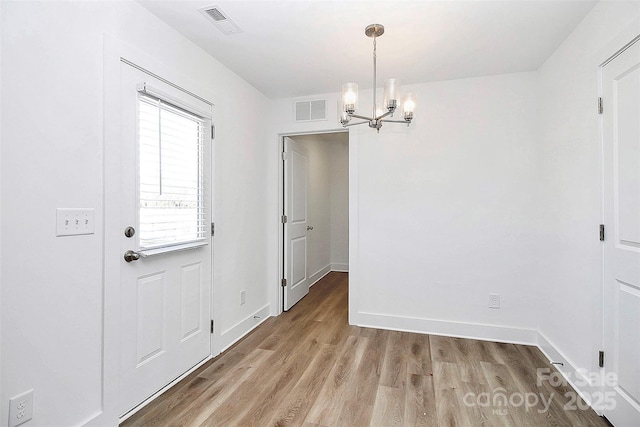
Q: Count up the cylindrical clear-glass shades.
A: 5